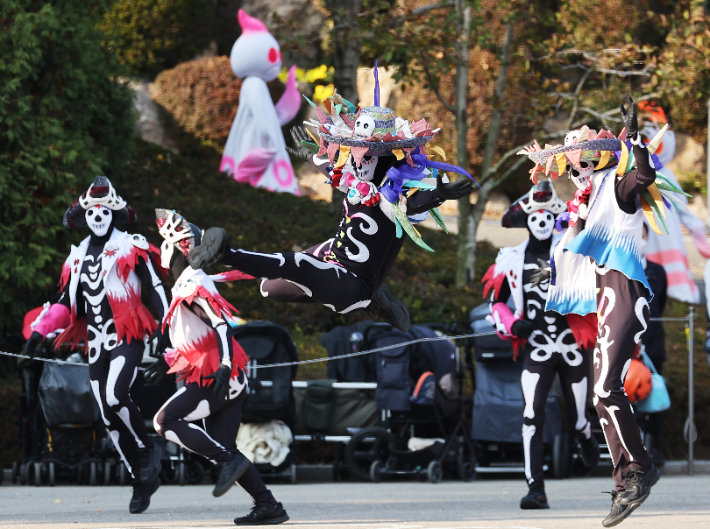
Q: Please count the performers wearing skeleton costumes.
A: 5